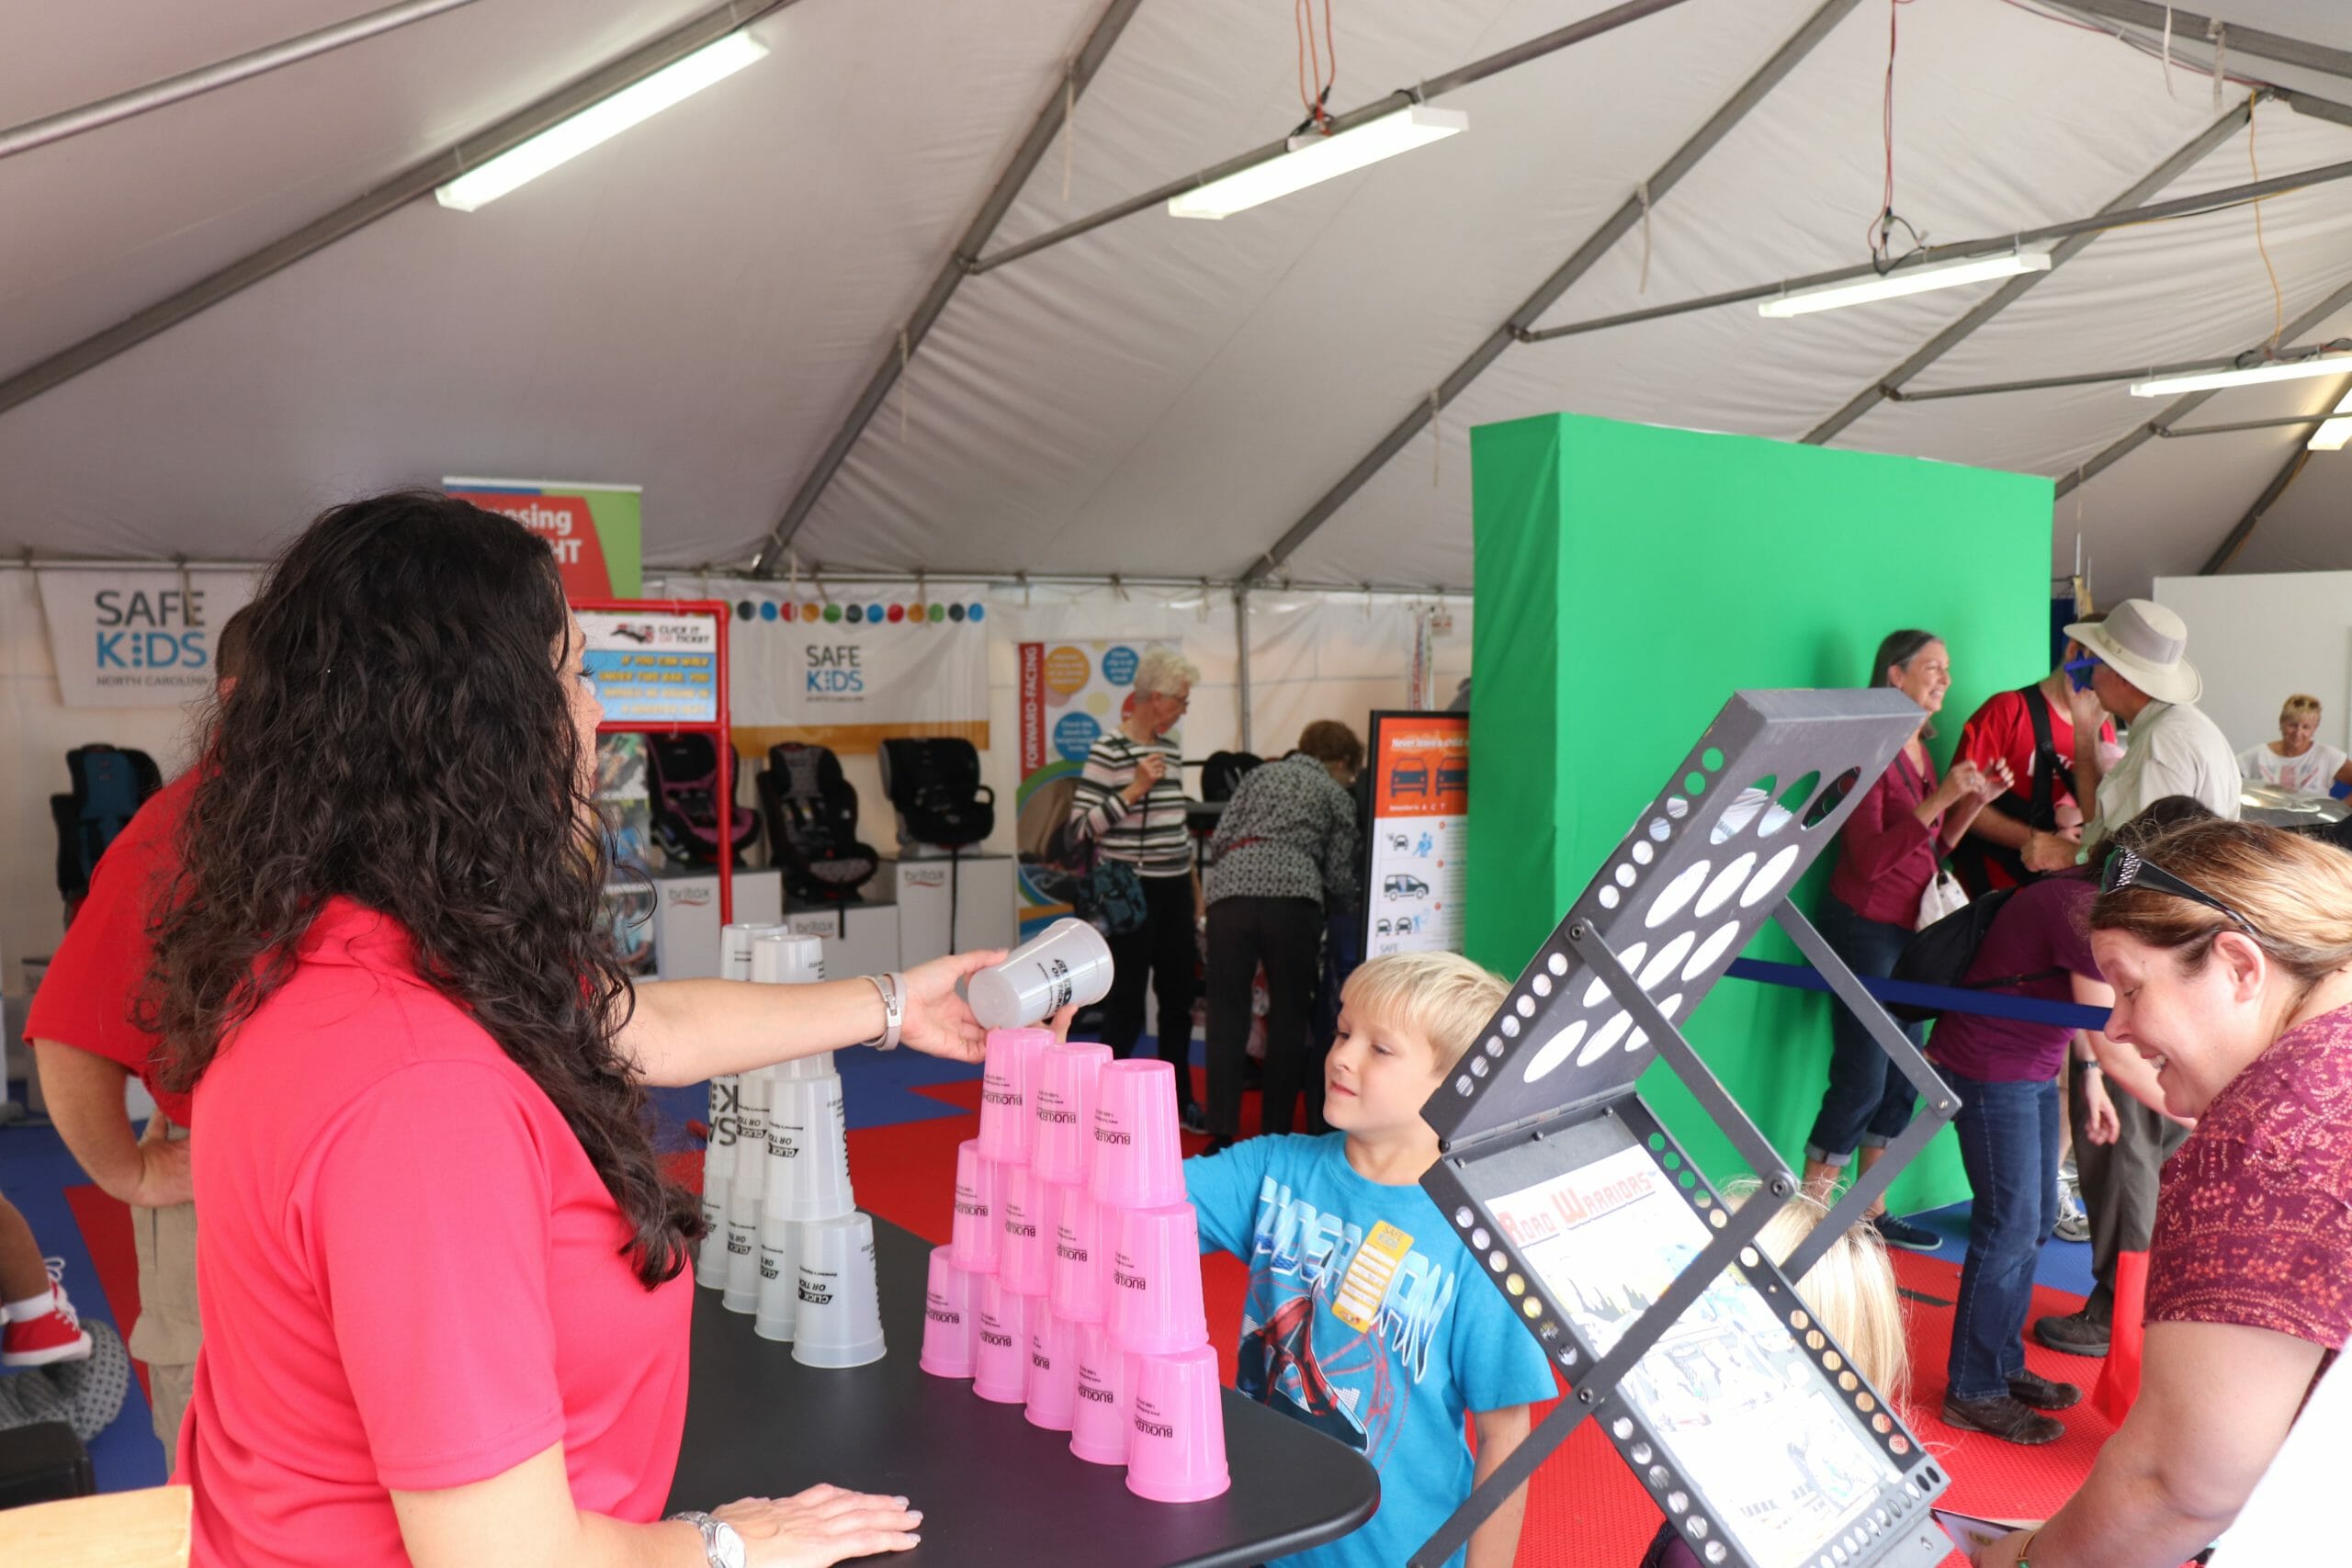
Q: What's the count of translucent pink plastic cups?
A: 12